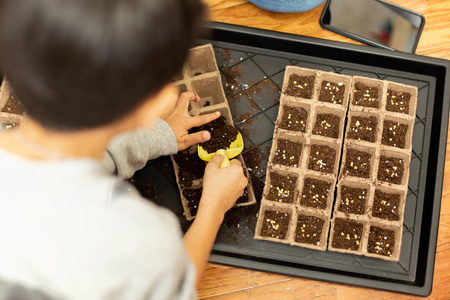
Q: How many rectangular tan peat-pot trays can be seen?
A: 4